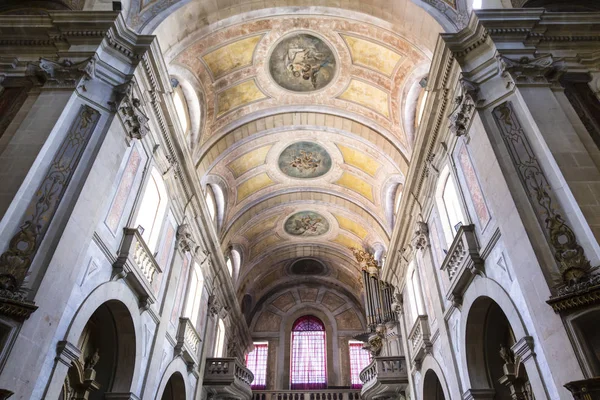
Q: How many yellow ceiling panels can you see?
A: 12